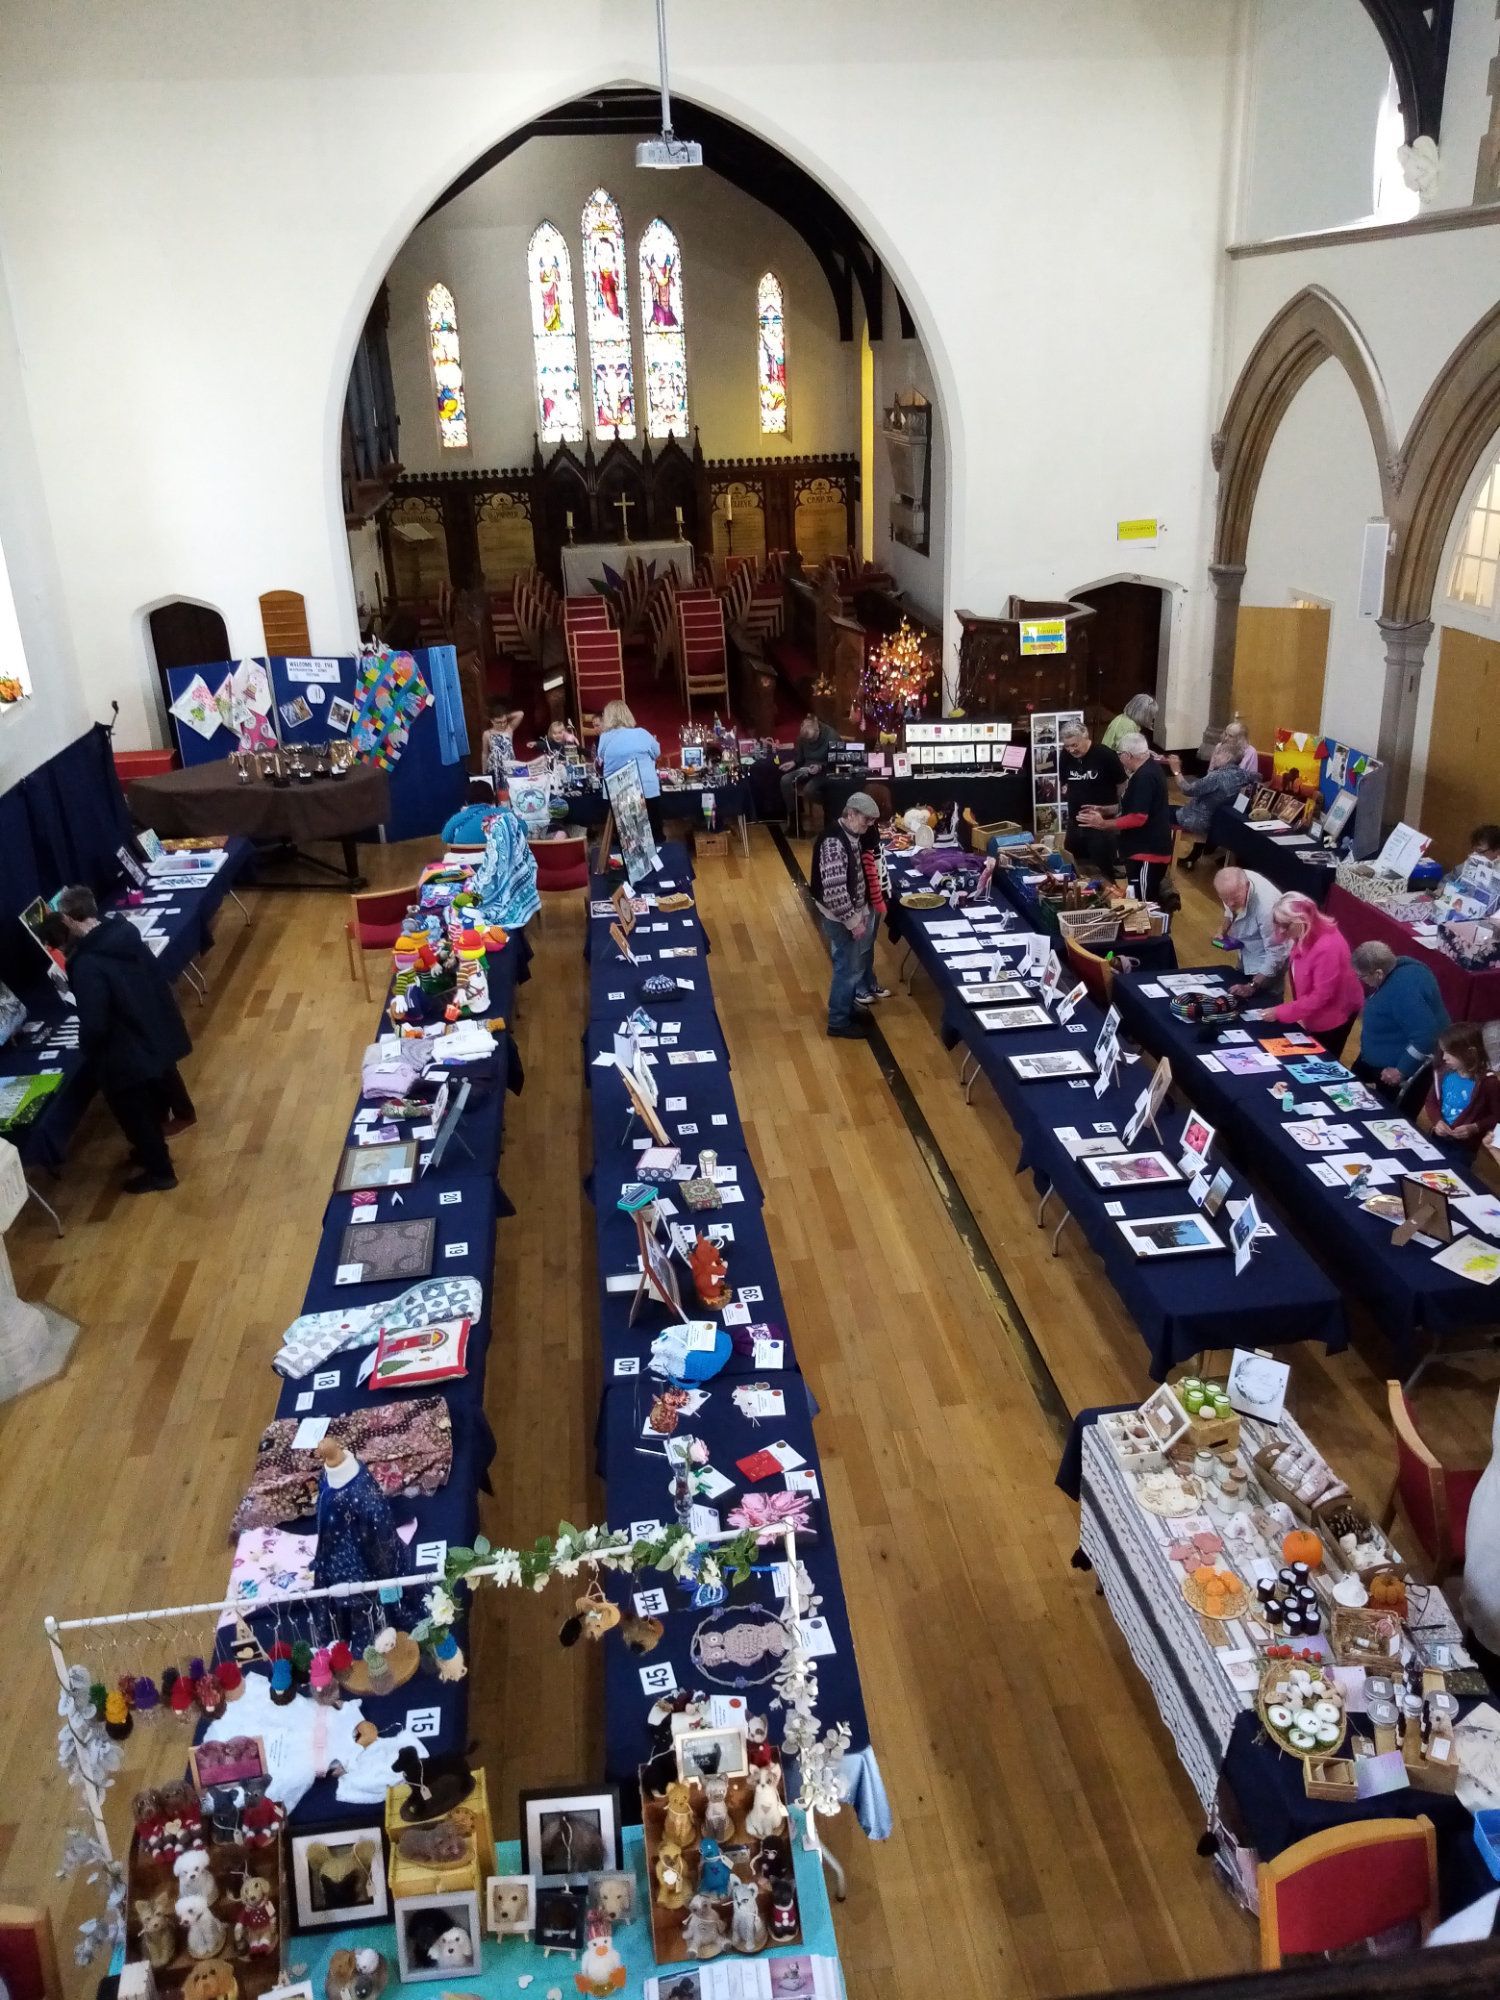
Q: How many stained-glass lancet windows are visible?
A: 5